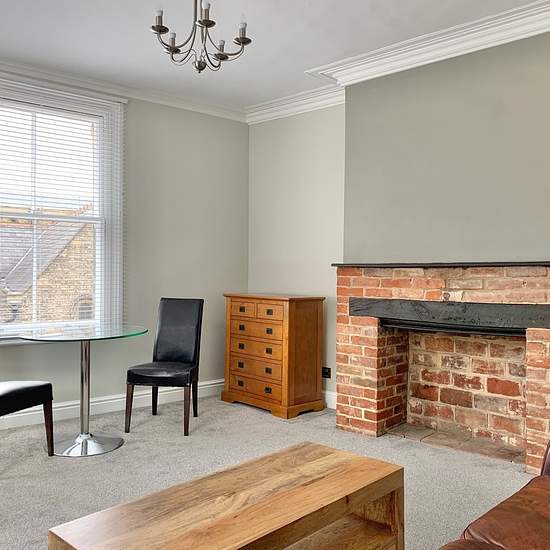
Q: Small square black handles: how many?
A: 10